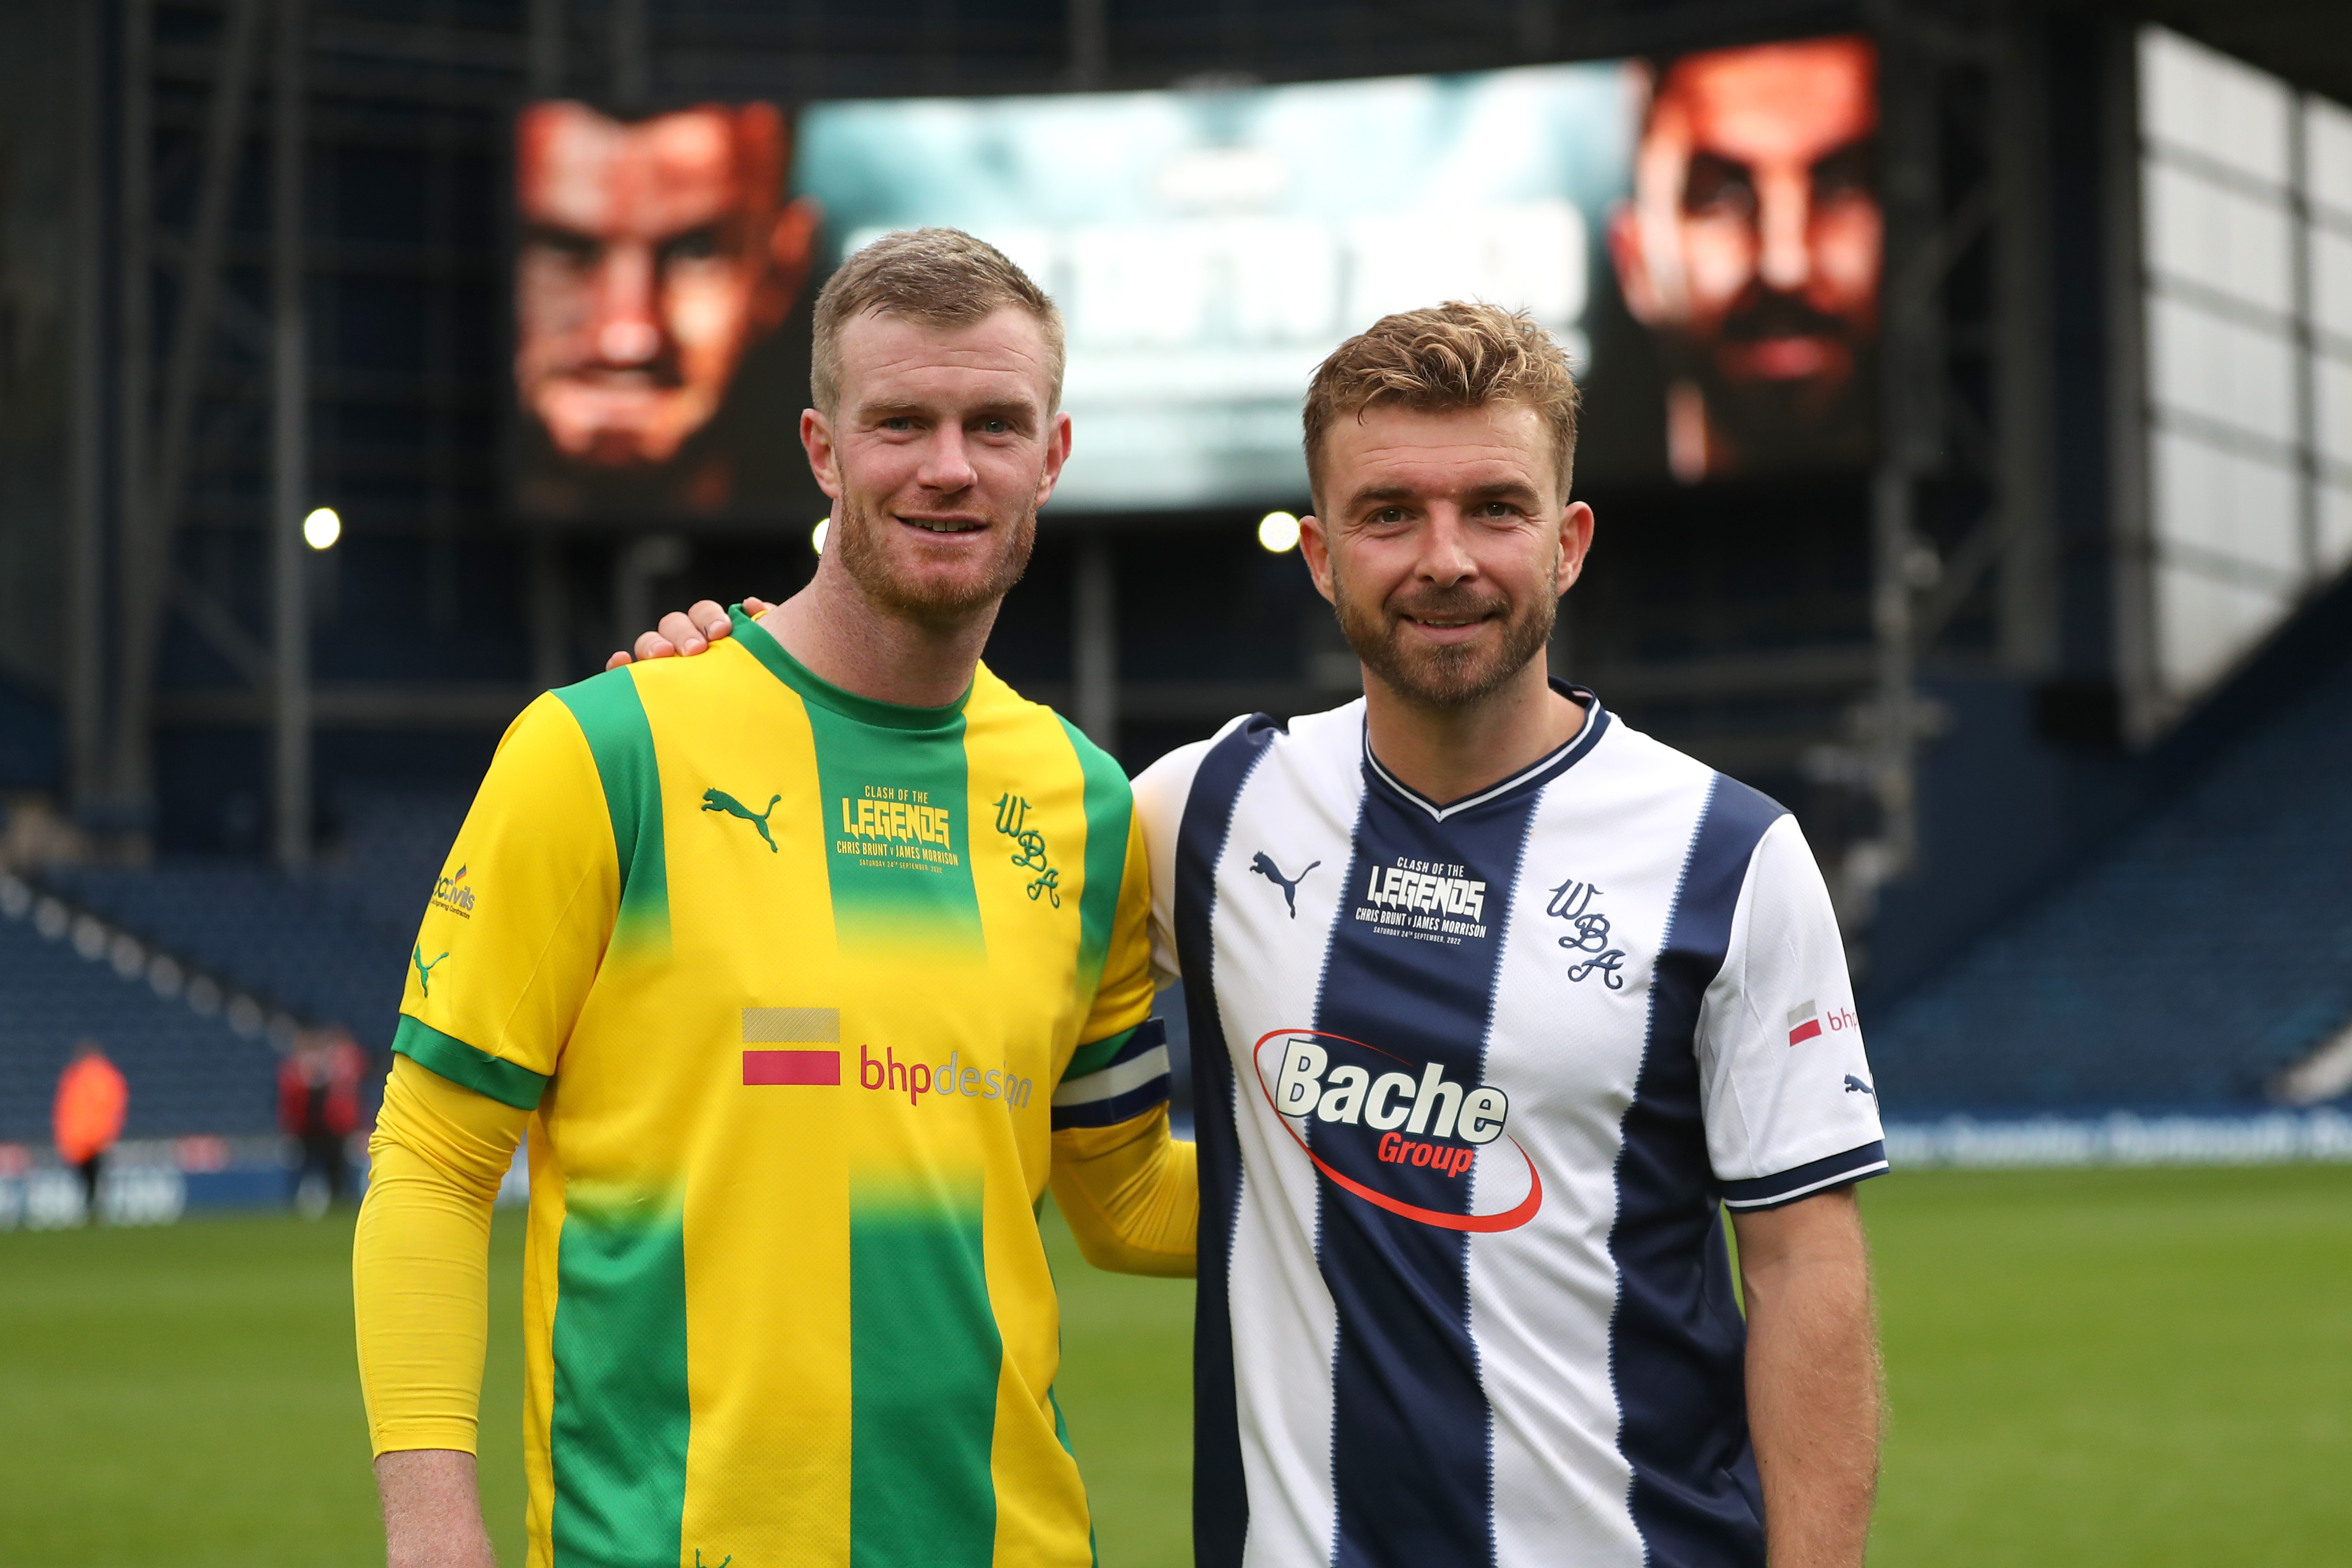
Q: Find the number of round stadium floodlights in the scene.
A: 3